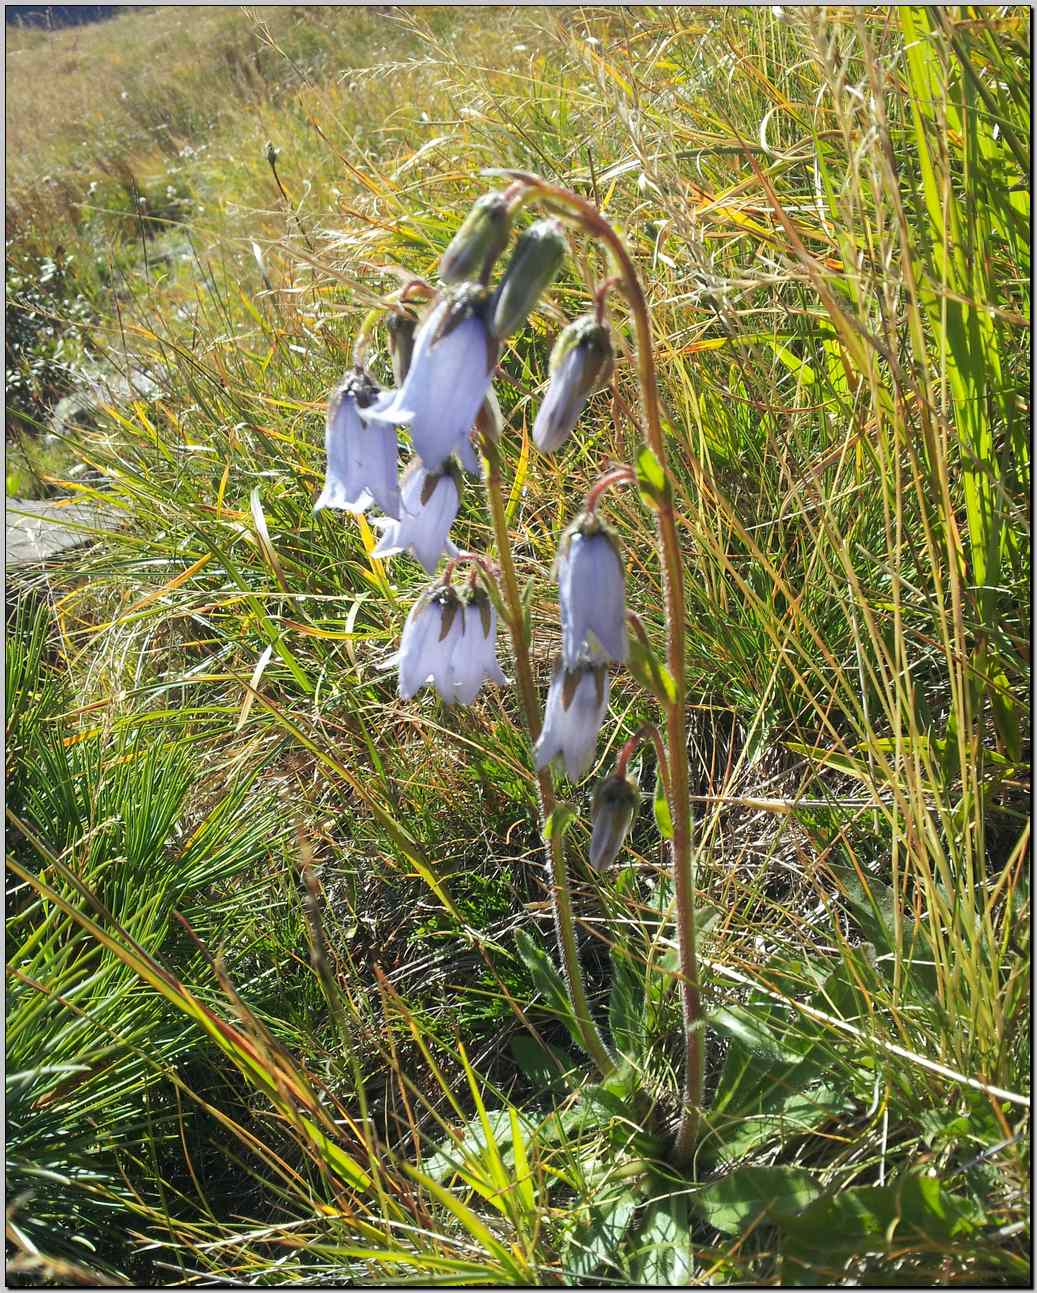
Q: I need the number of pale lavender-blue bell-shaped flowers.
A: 7